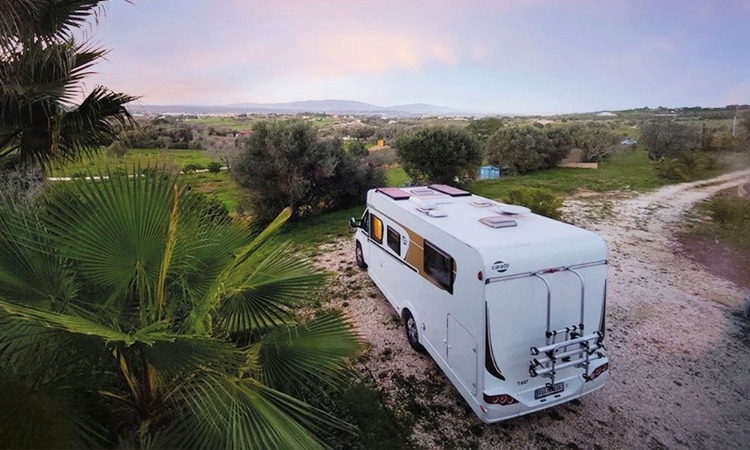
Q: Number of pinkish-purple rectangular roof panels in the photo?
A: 2